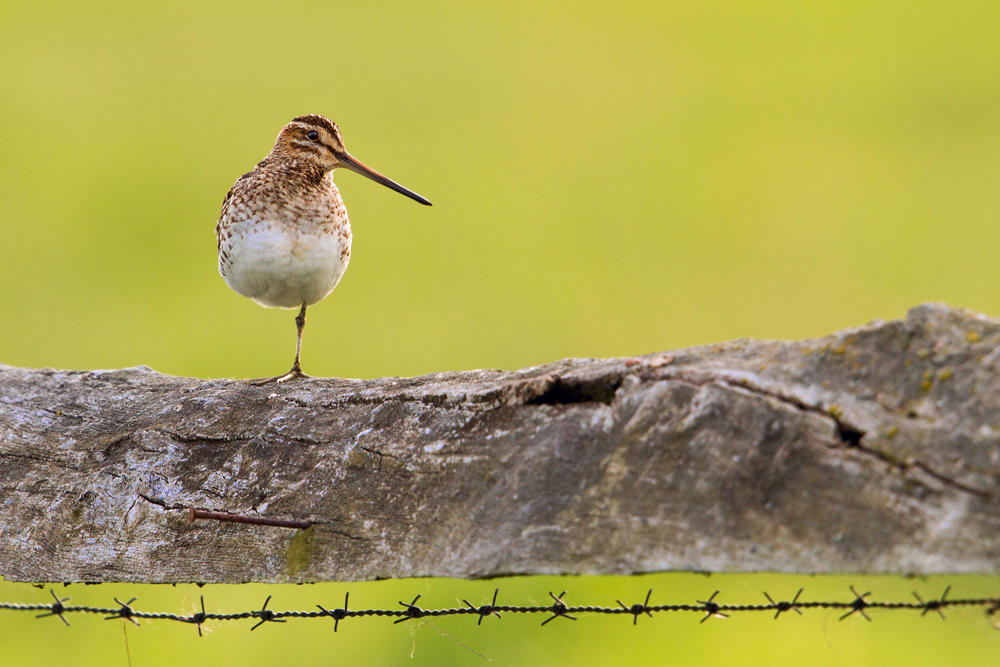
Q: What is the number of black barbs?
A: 13